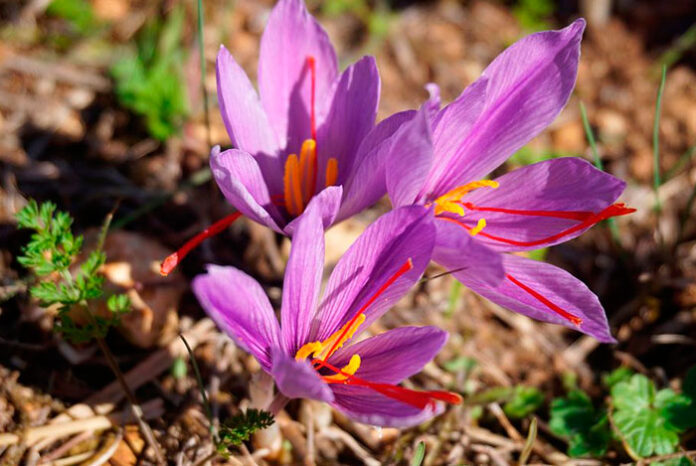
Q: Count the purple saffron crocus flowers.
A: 3